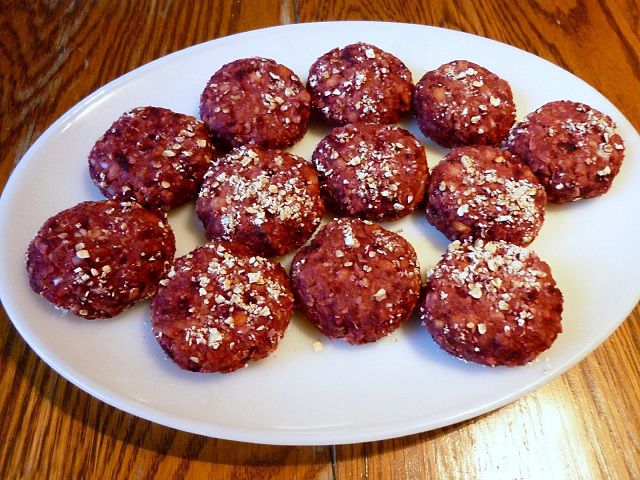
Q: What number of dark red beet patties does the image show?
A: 12